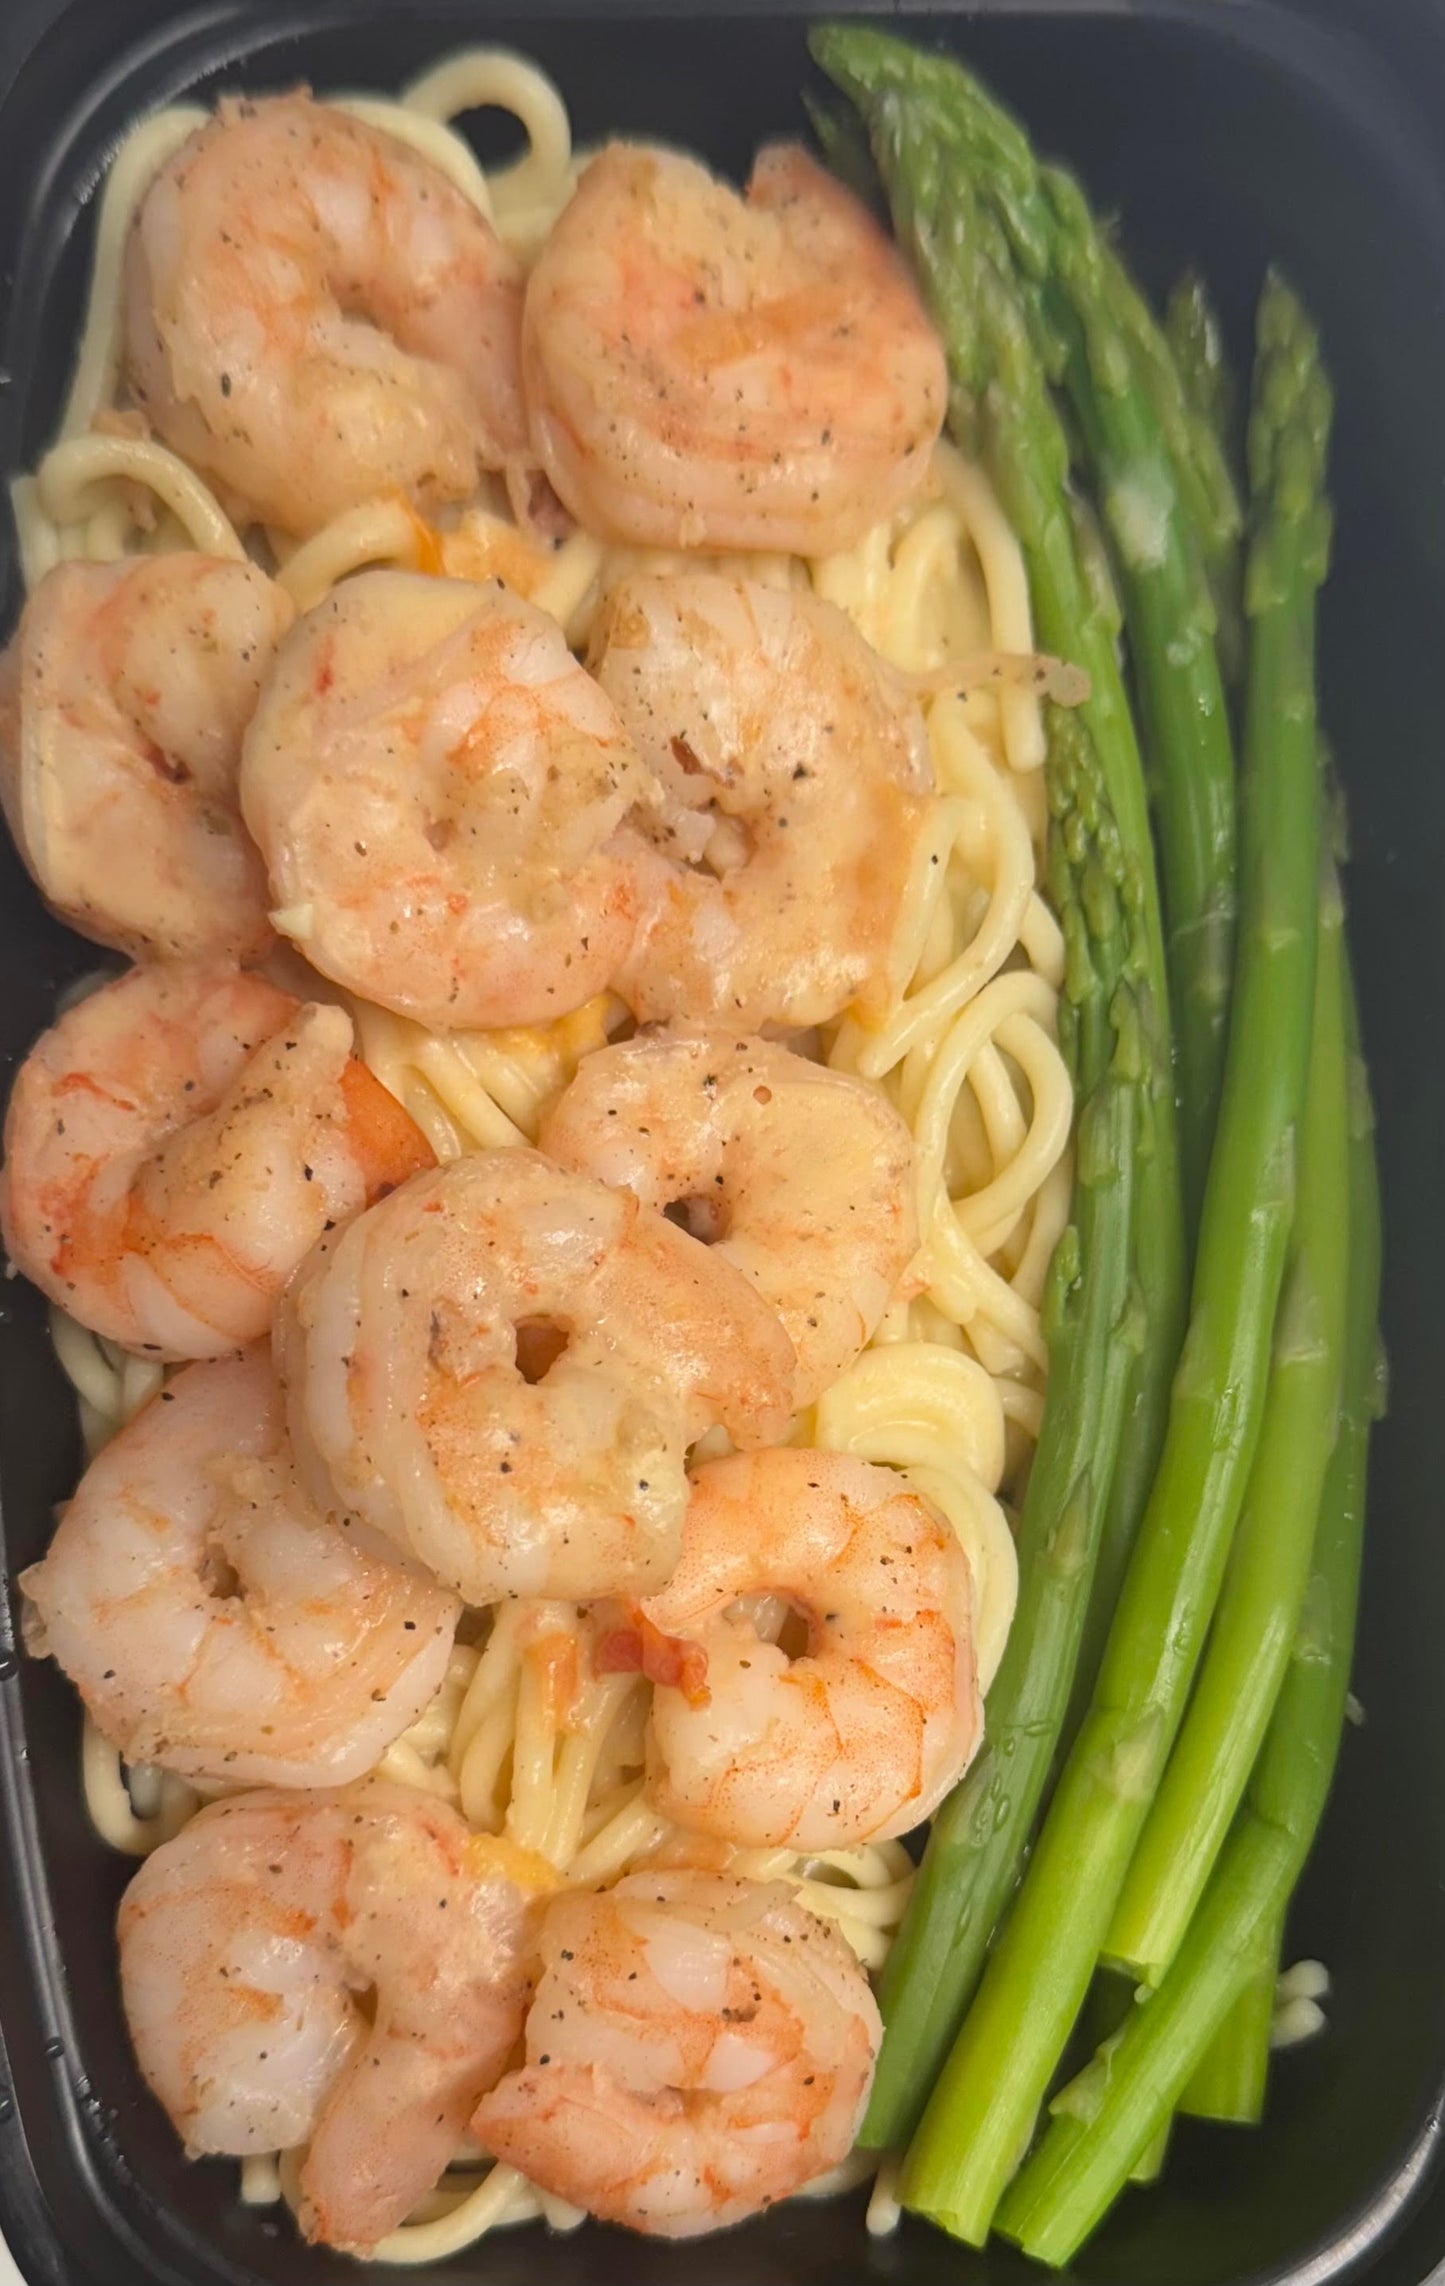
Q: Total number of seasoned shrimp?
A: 12